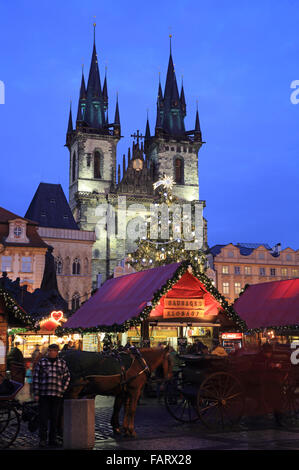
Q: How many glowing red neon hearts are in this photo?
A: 1